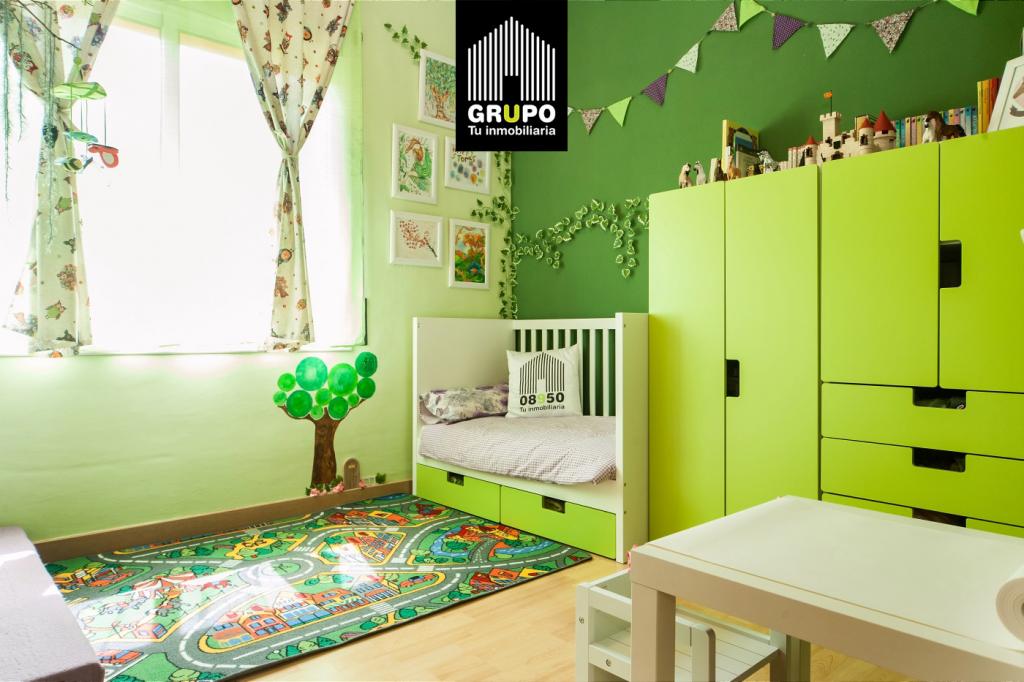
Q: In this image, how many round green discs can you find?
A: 11